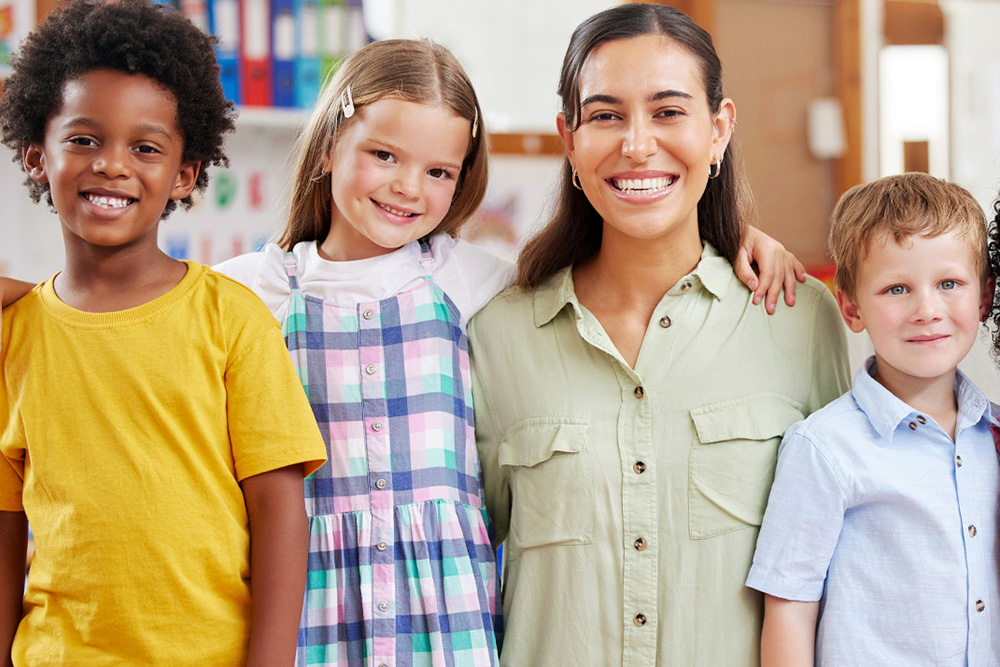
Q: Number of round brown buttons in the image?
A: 11